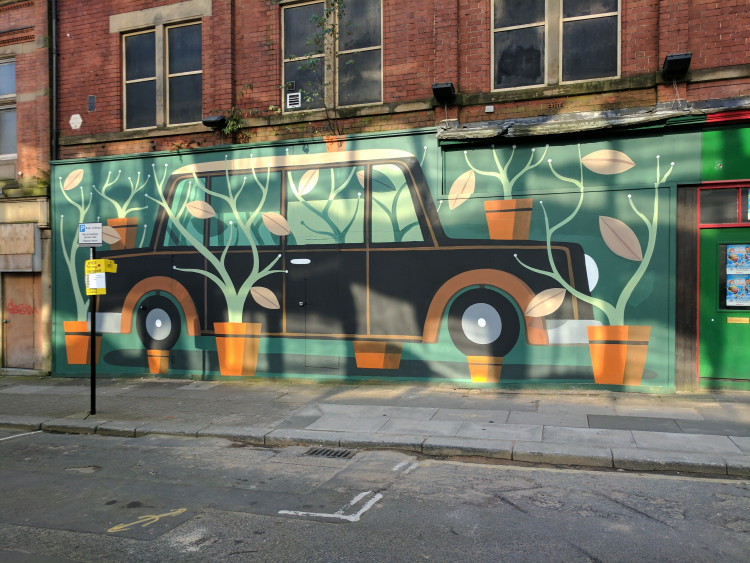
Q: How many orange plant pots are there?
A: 9